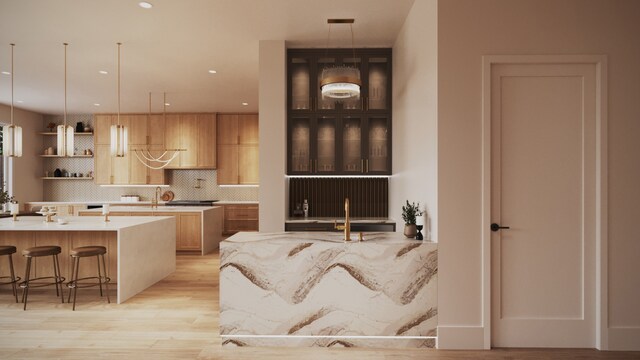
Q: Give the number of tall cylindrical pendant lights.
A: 3